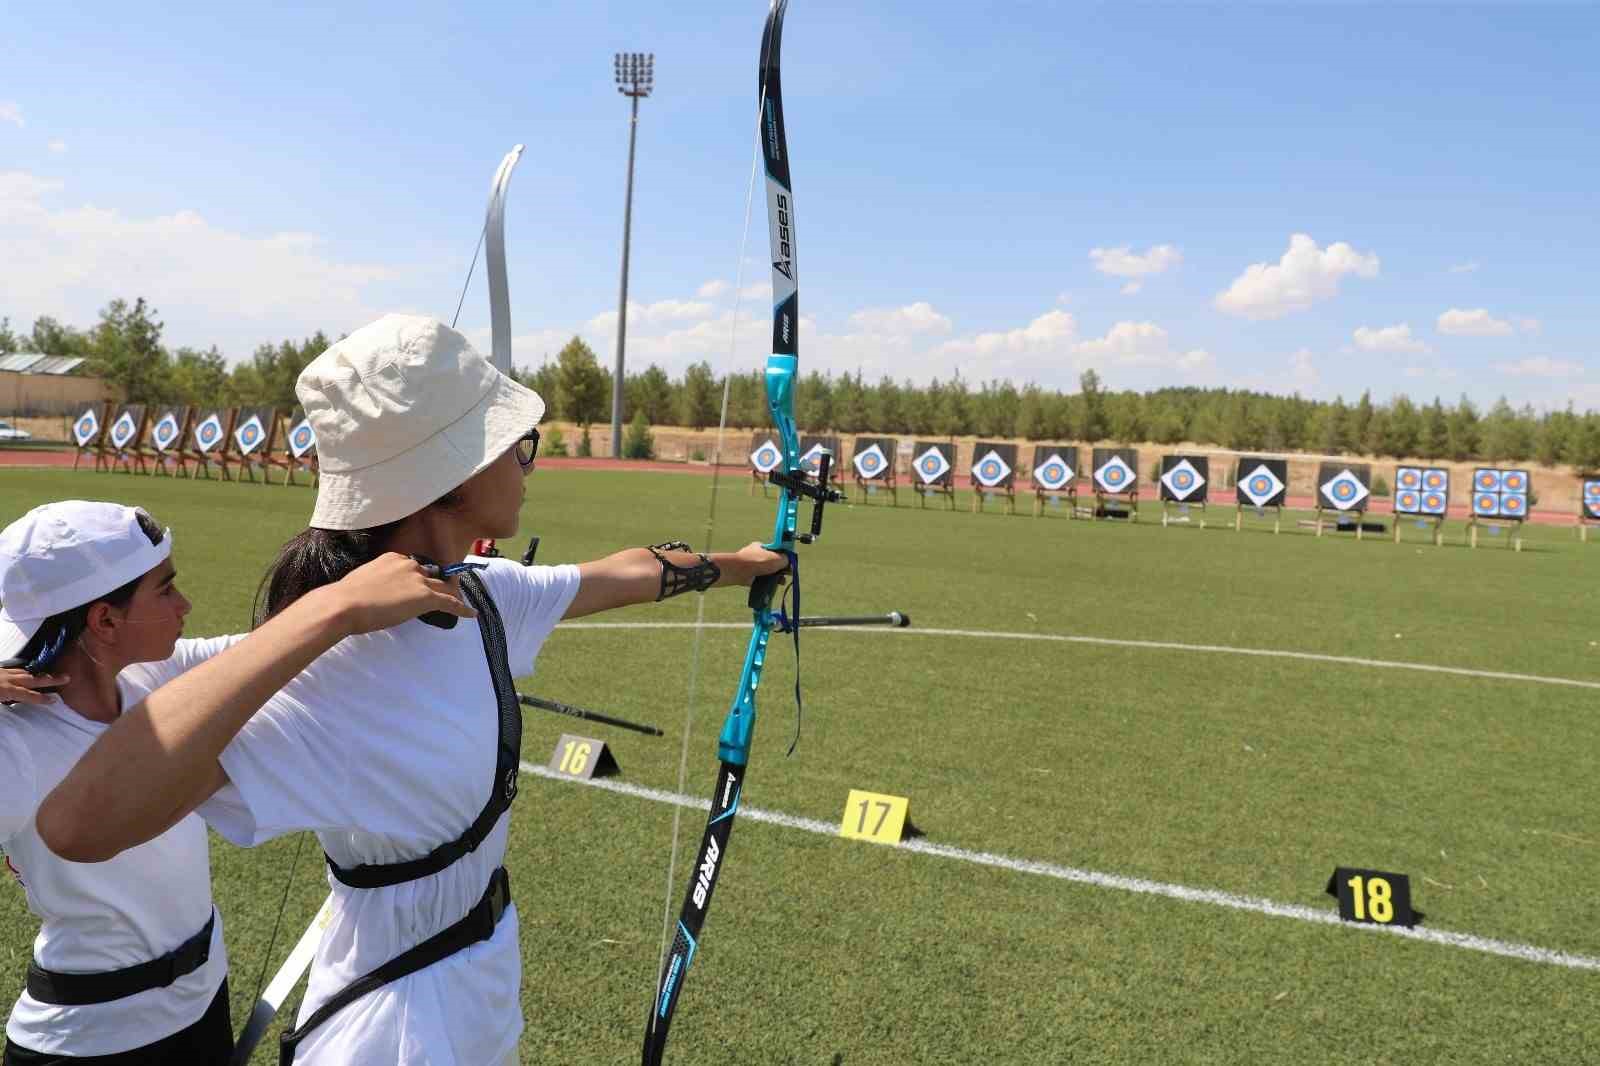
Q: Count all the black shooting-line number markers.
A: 2